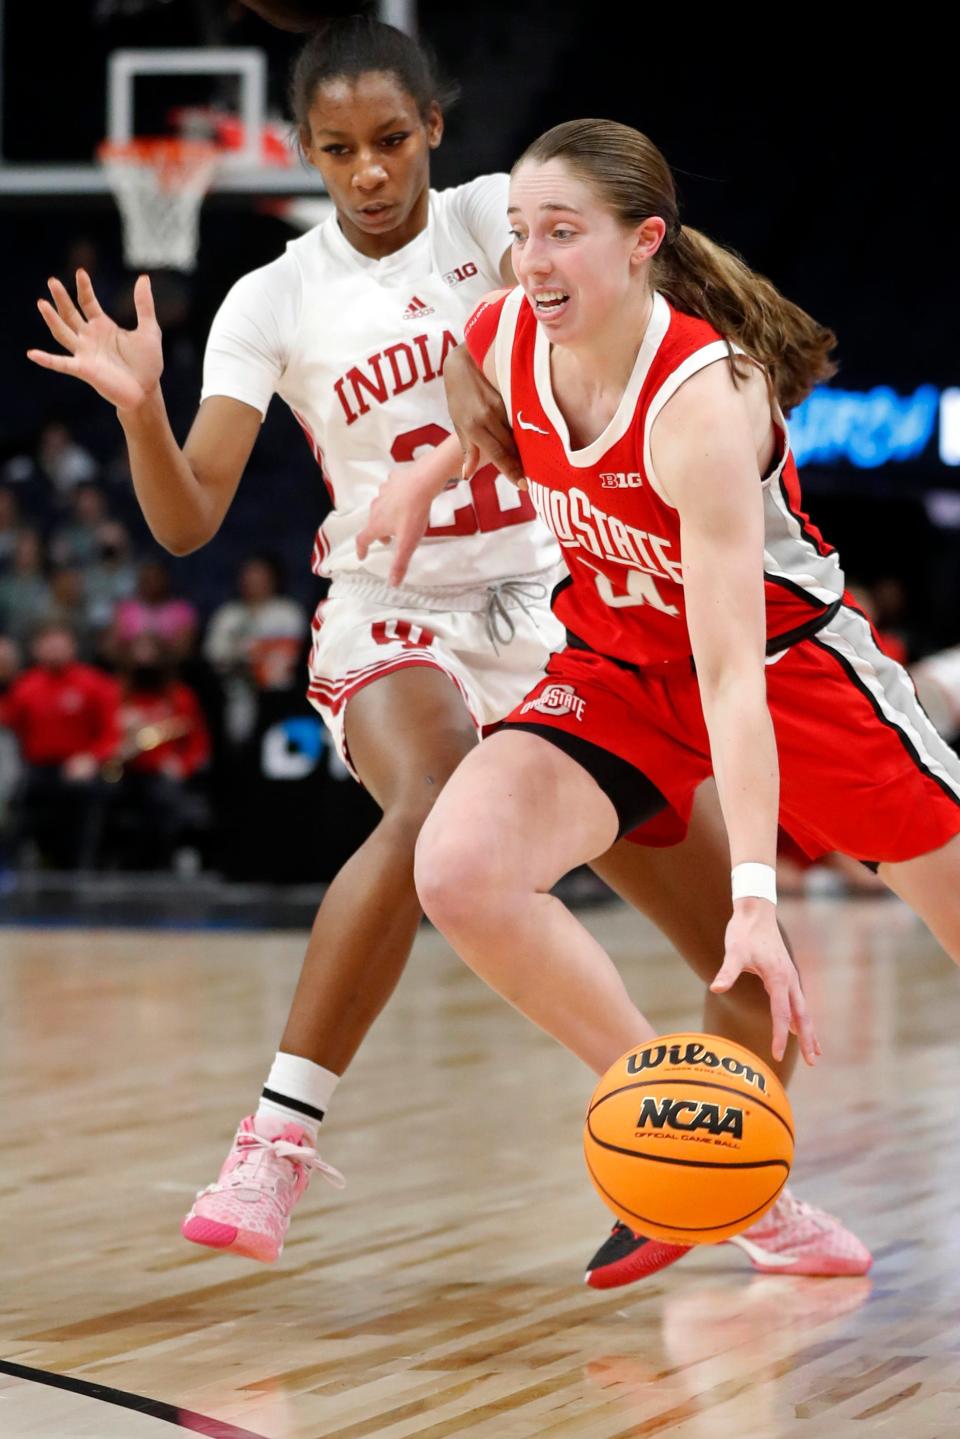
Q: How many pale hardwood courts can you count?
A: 1